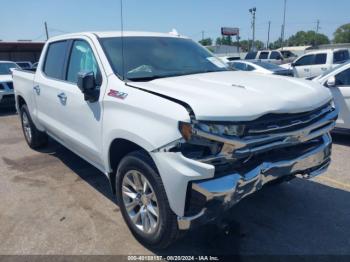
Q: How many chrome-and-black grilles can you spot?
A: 1